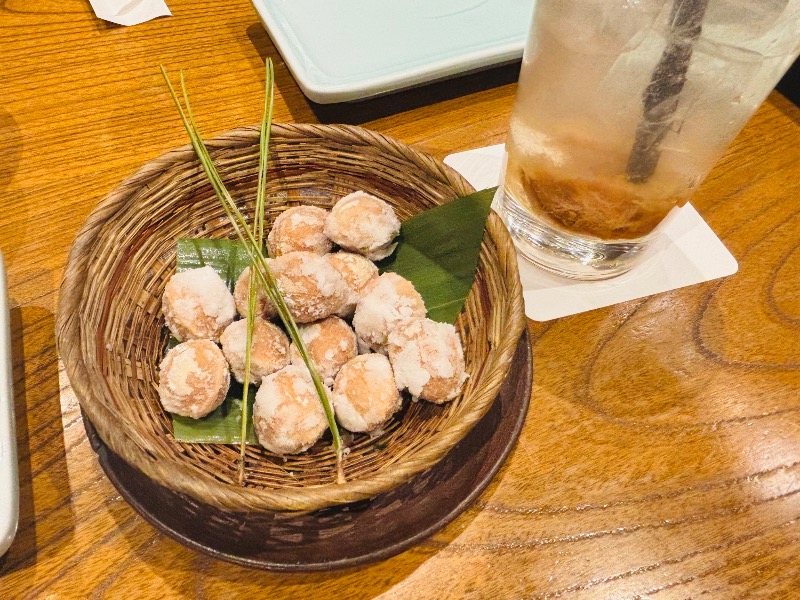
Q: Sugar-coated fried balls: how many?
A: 13